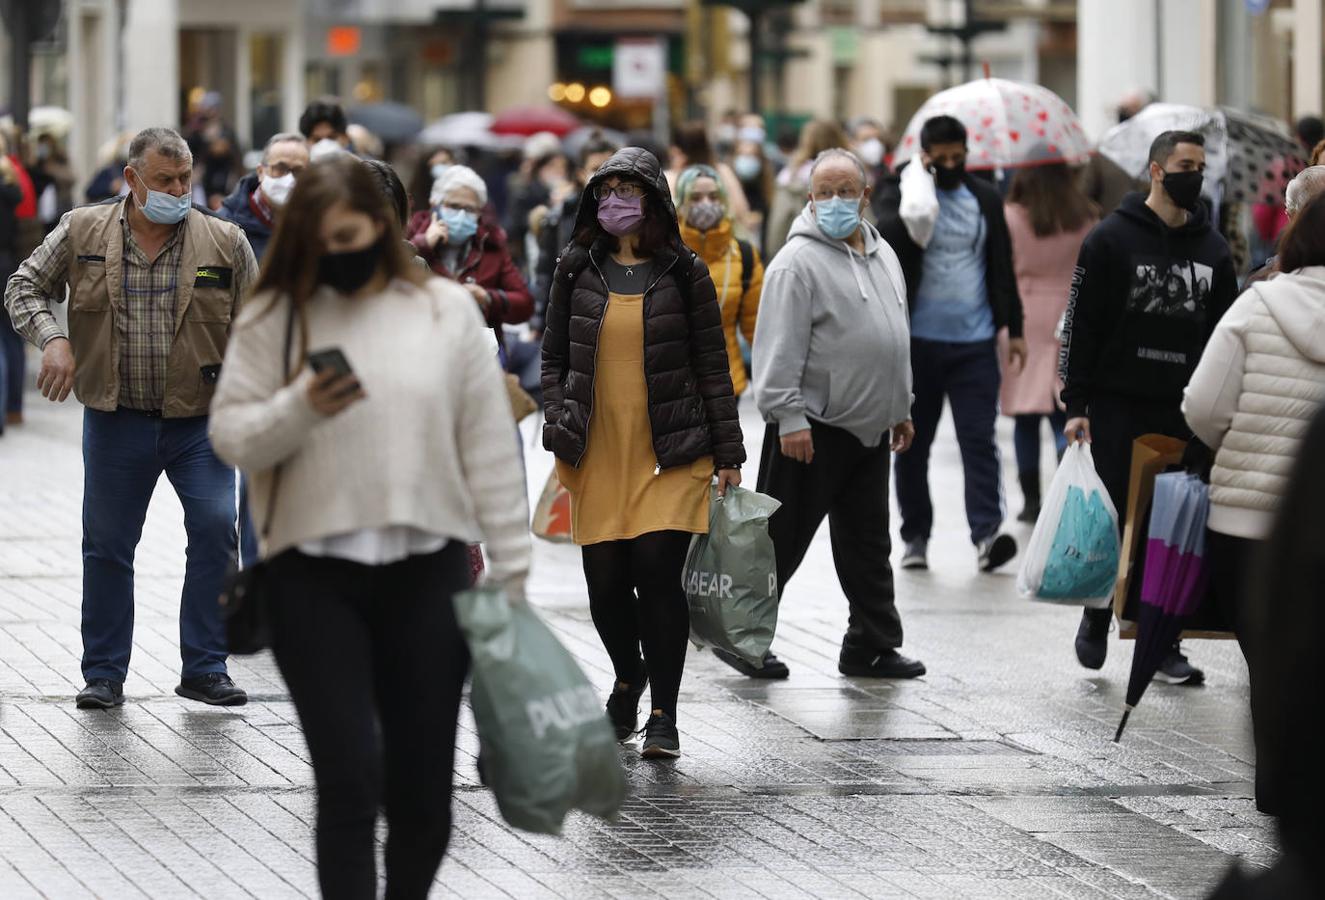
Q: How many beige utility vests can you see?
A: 1